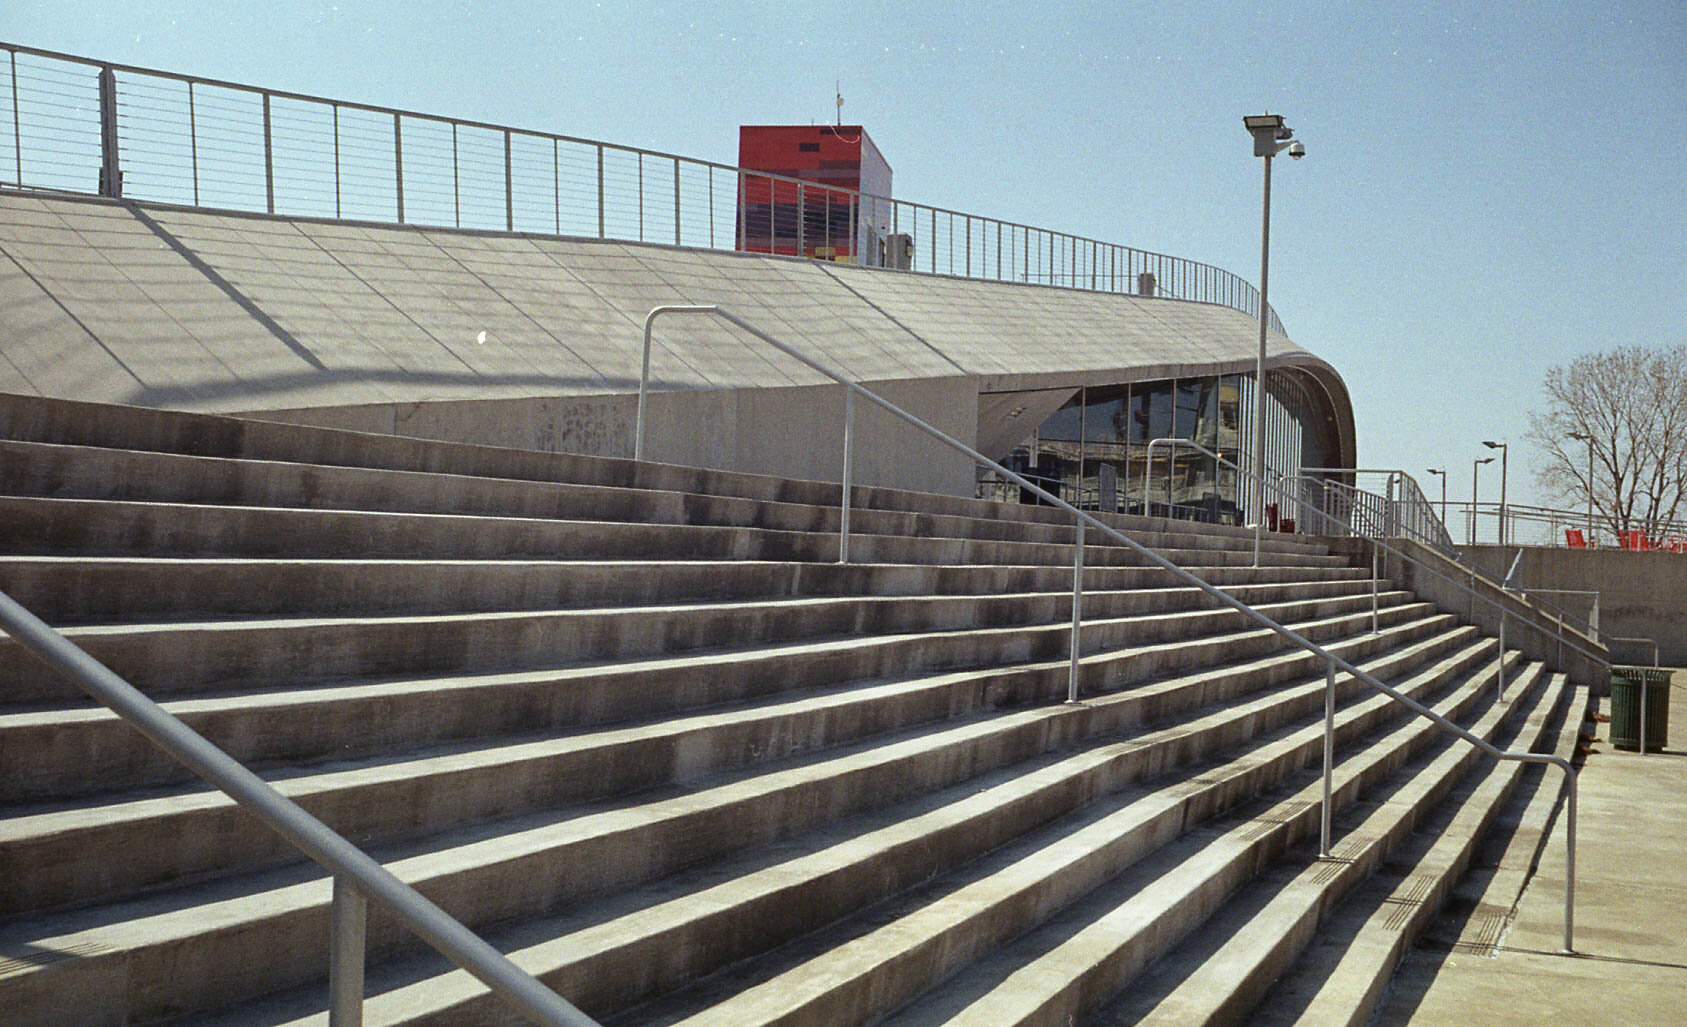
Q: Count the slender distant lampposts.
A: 4